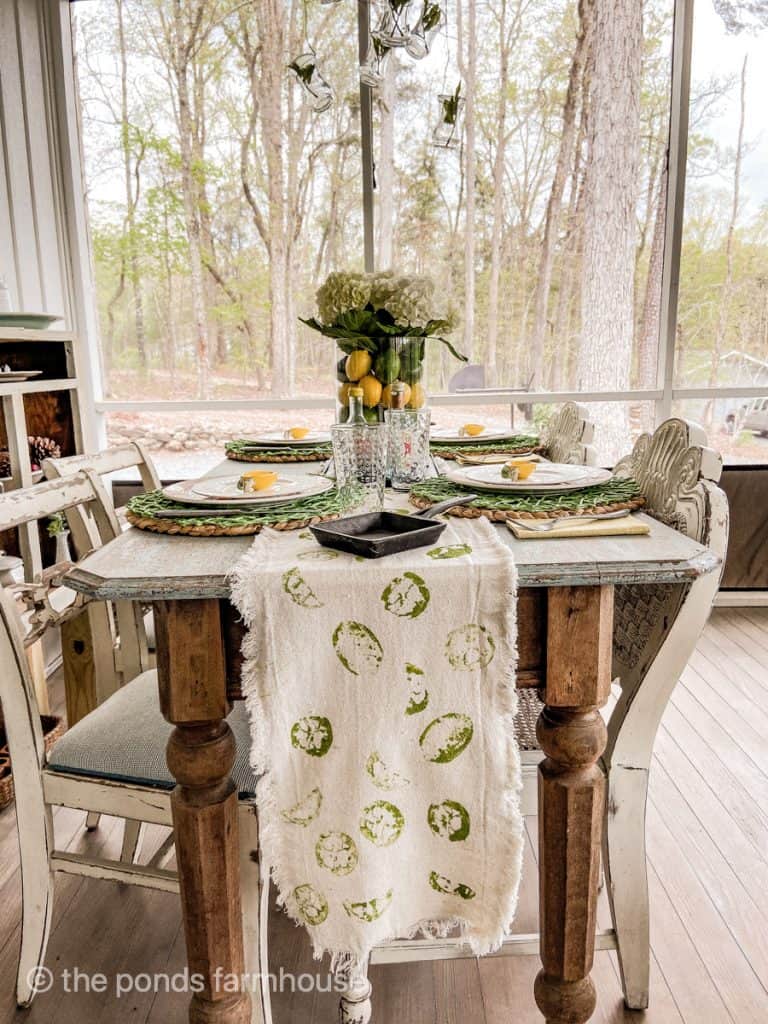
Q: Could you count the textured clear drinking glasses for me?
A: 2